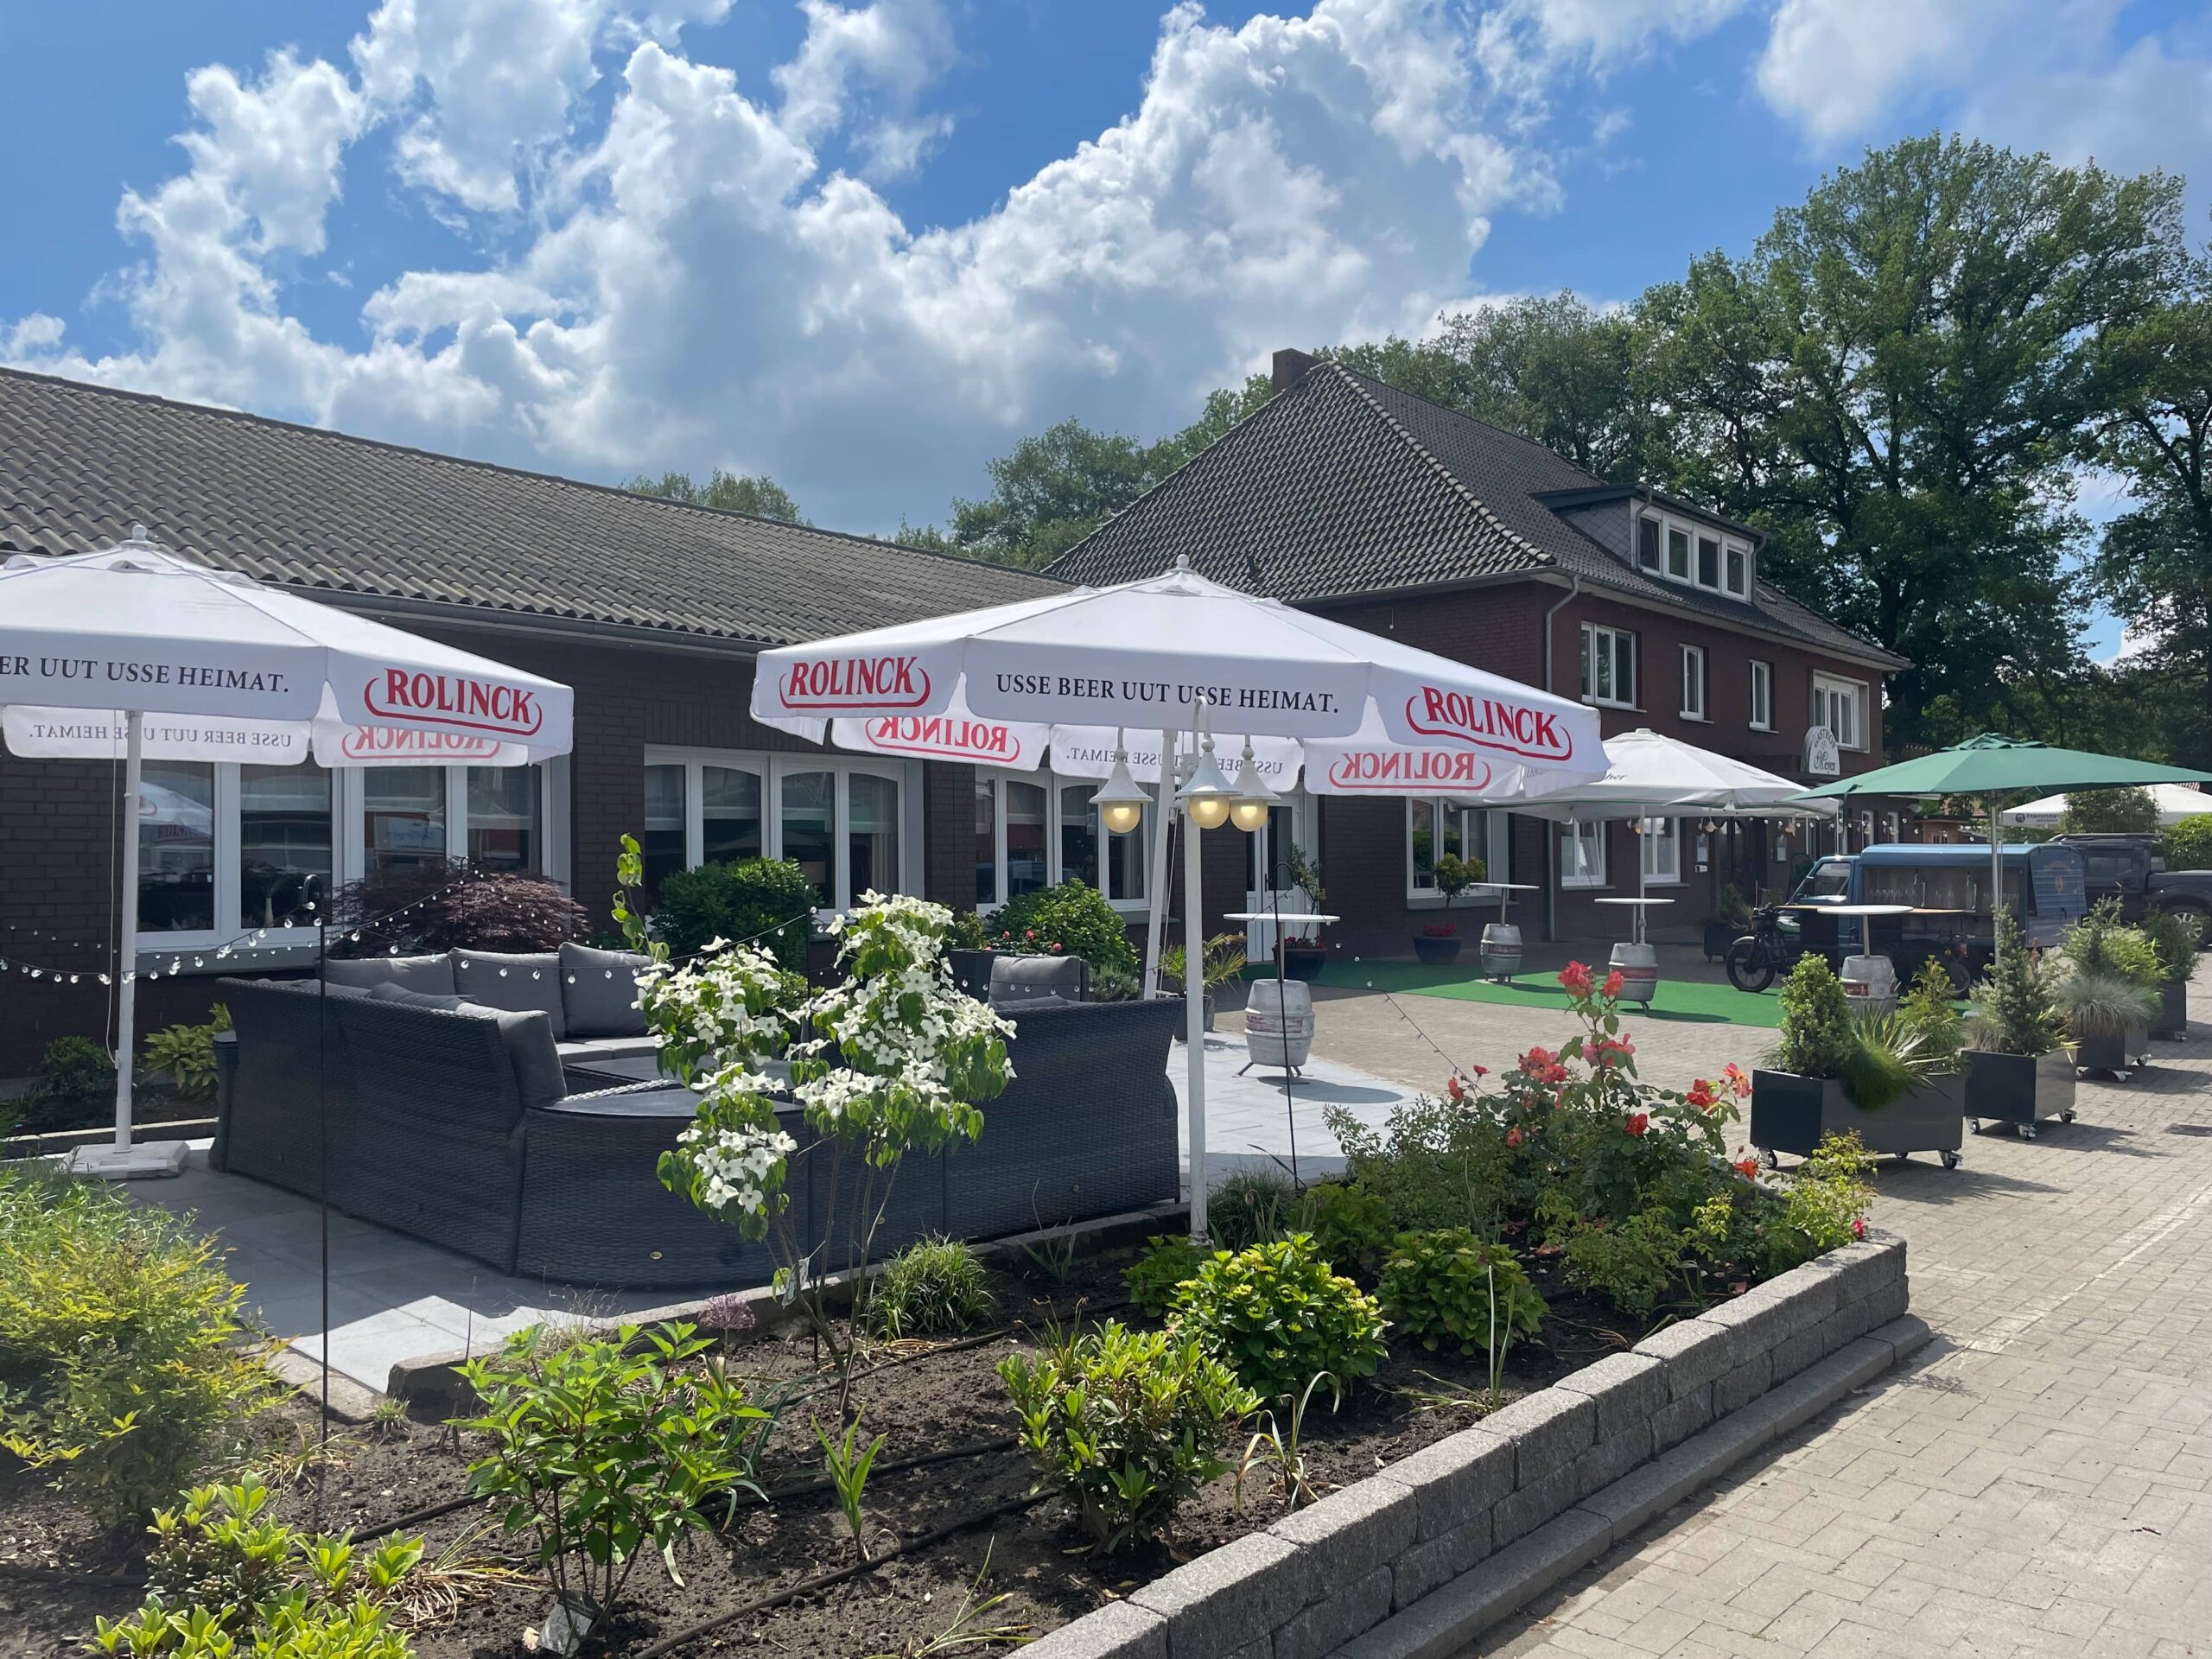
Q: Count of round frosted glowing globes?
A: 3